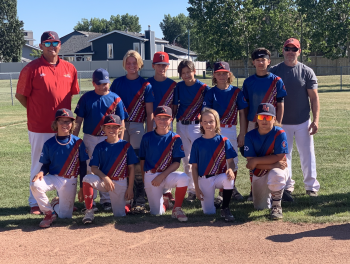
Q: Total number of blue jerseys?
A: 11